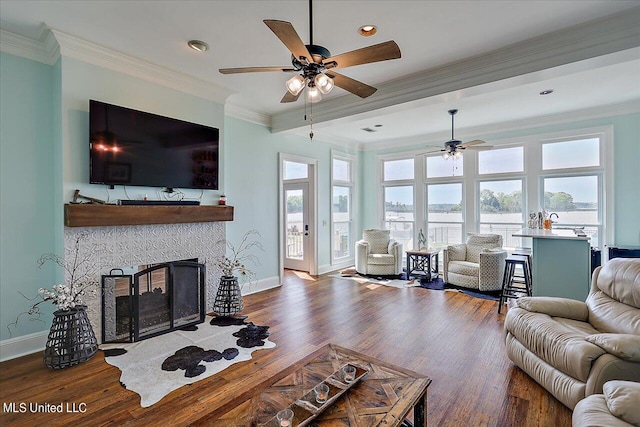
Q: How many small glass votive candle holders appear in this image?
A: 3